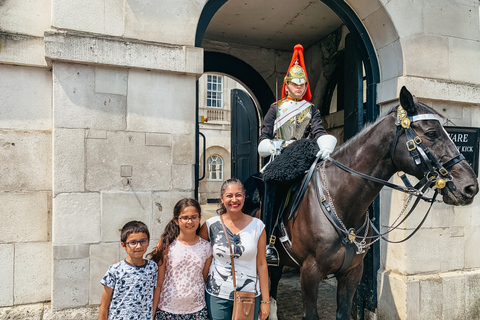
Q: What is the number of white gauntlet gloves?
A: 2